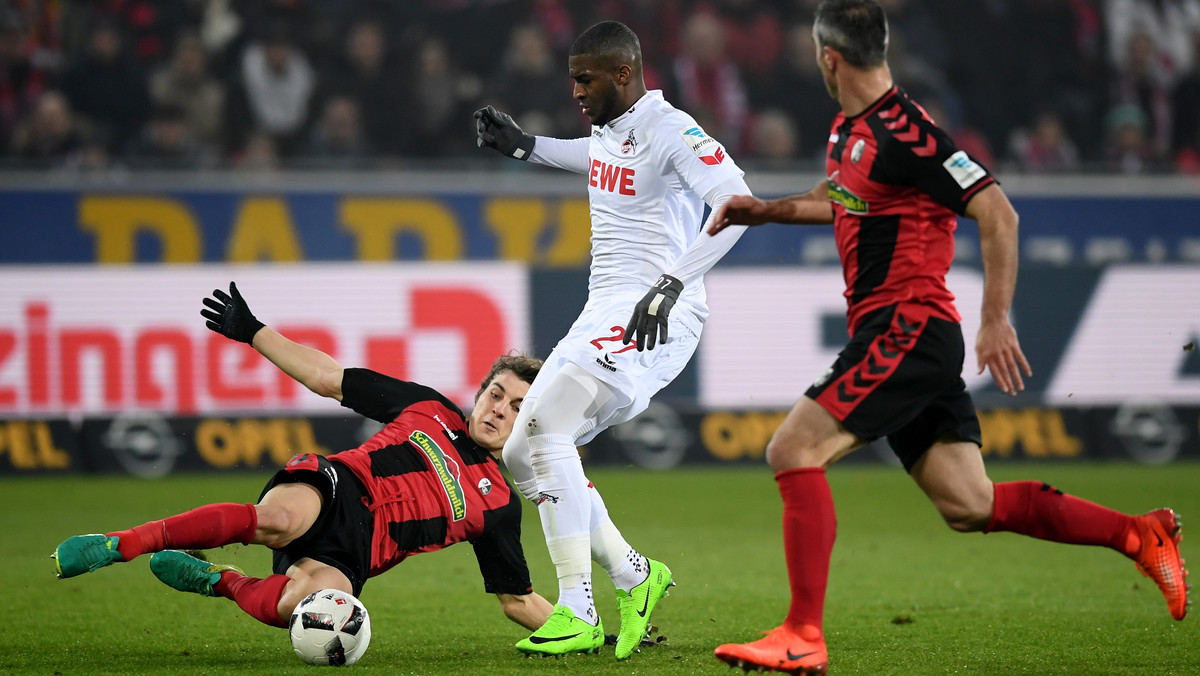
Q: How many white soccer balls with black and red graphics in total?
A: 1